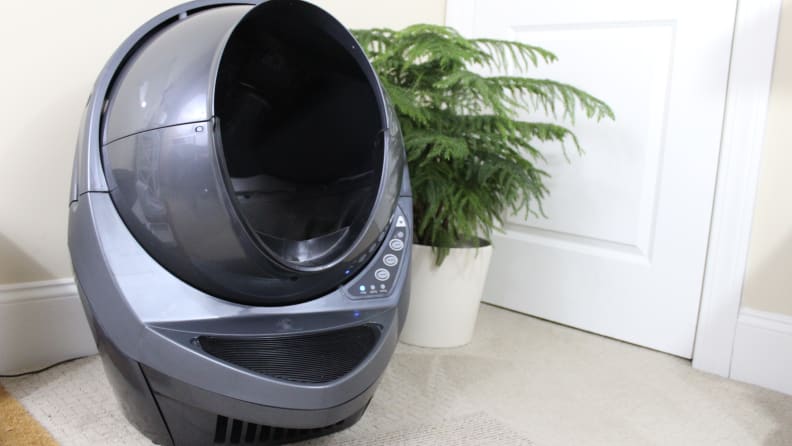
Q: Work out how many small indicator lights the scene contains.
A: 3